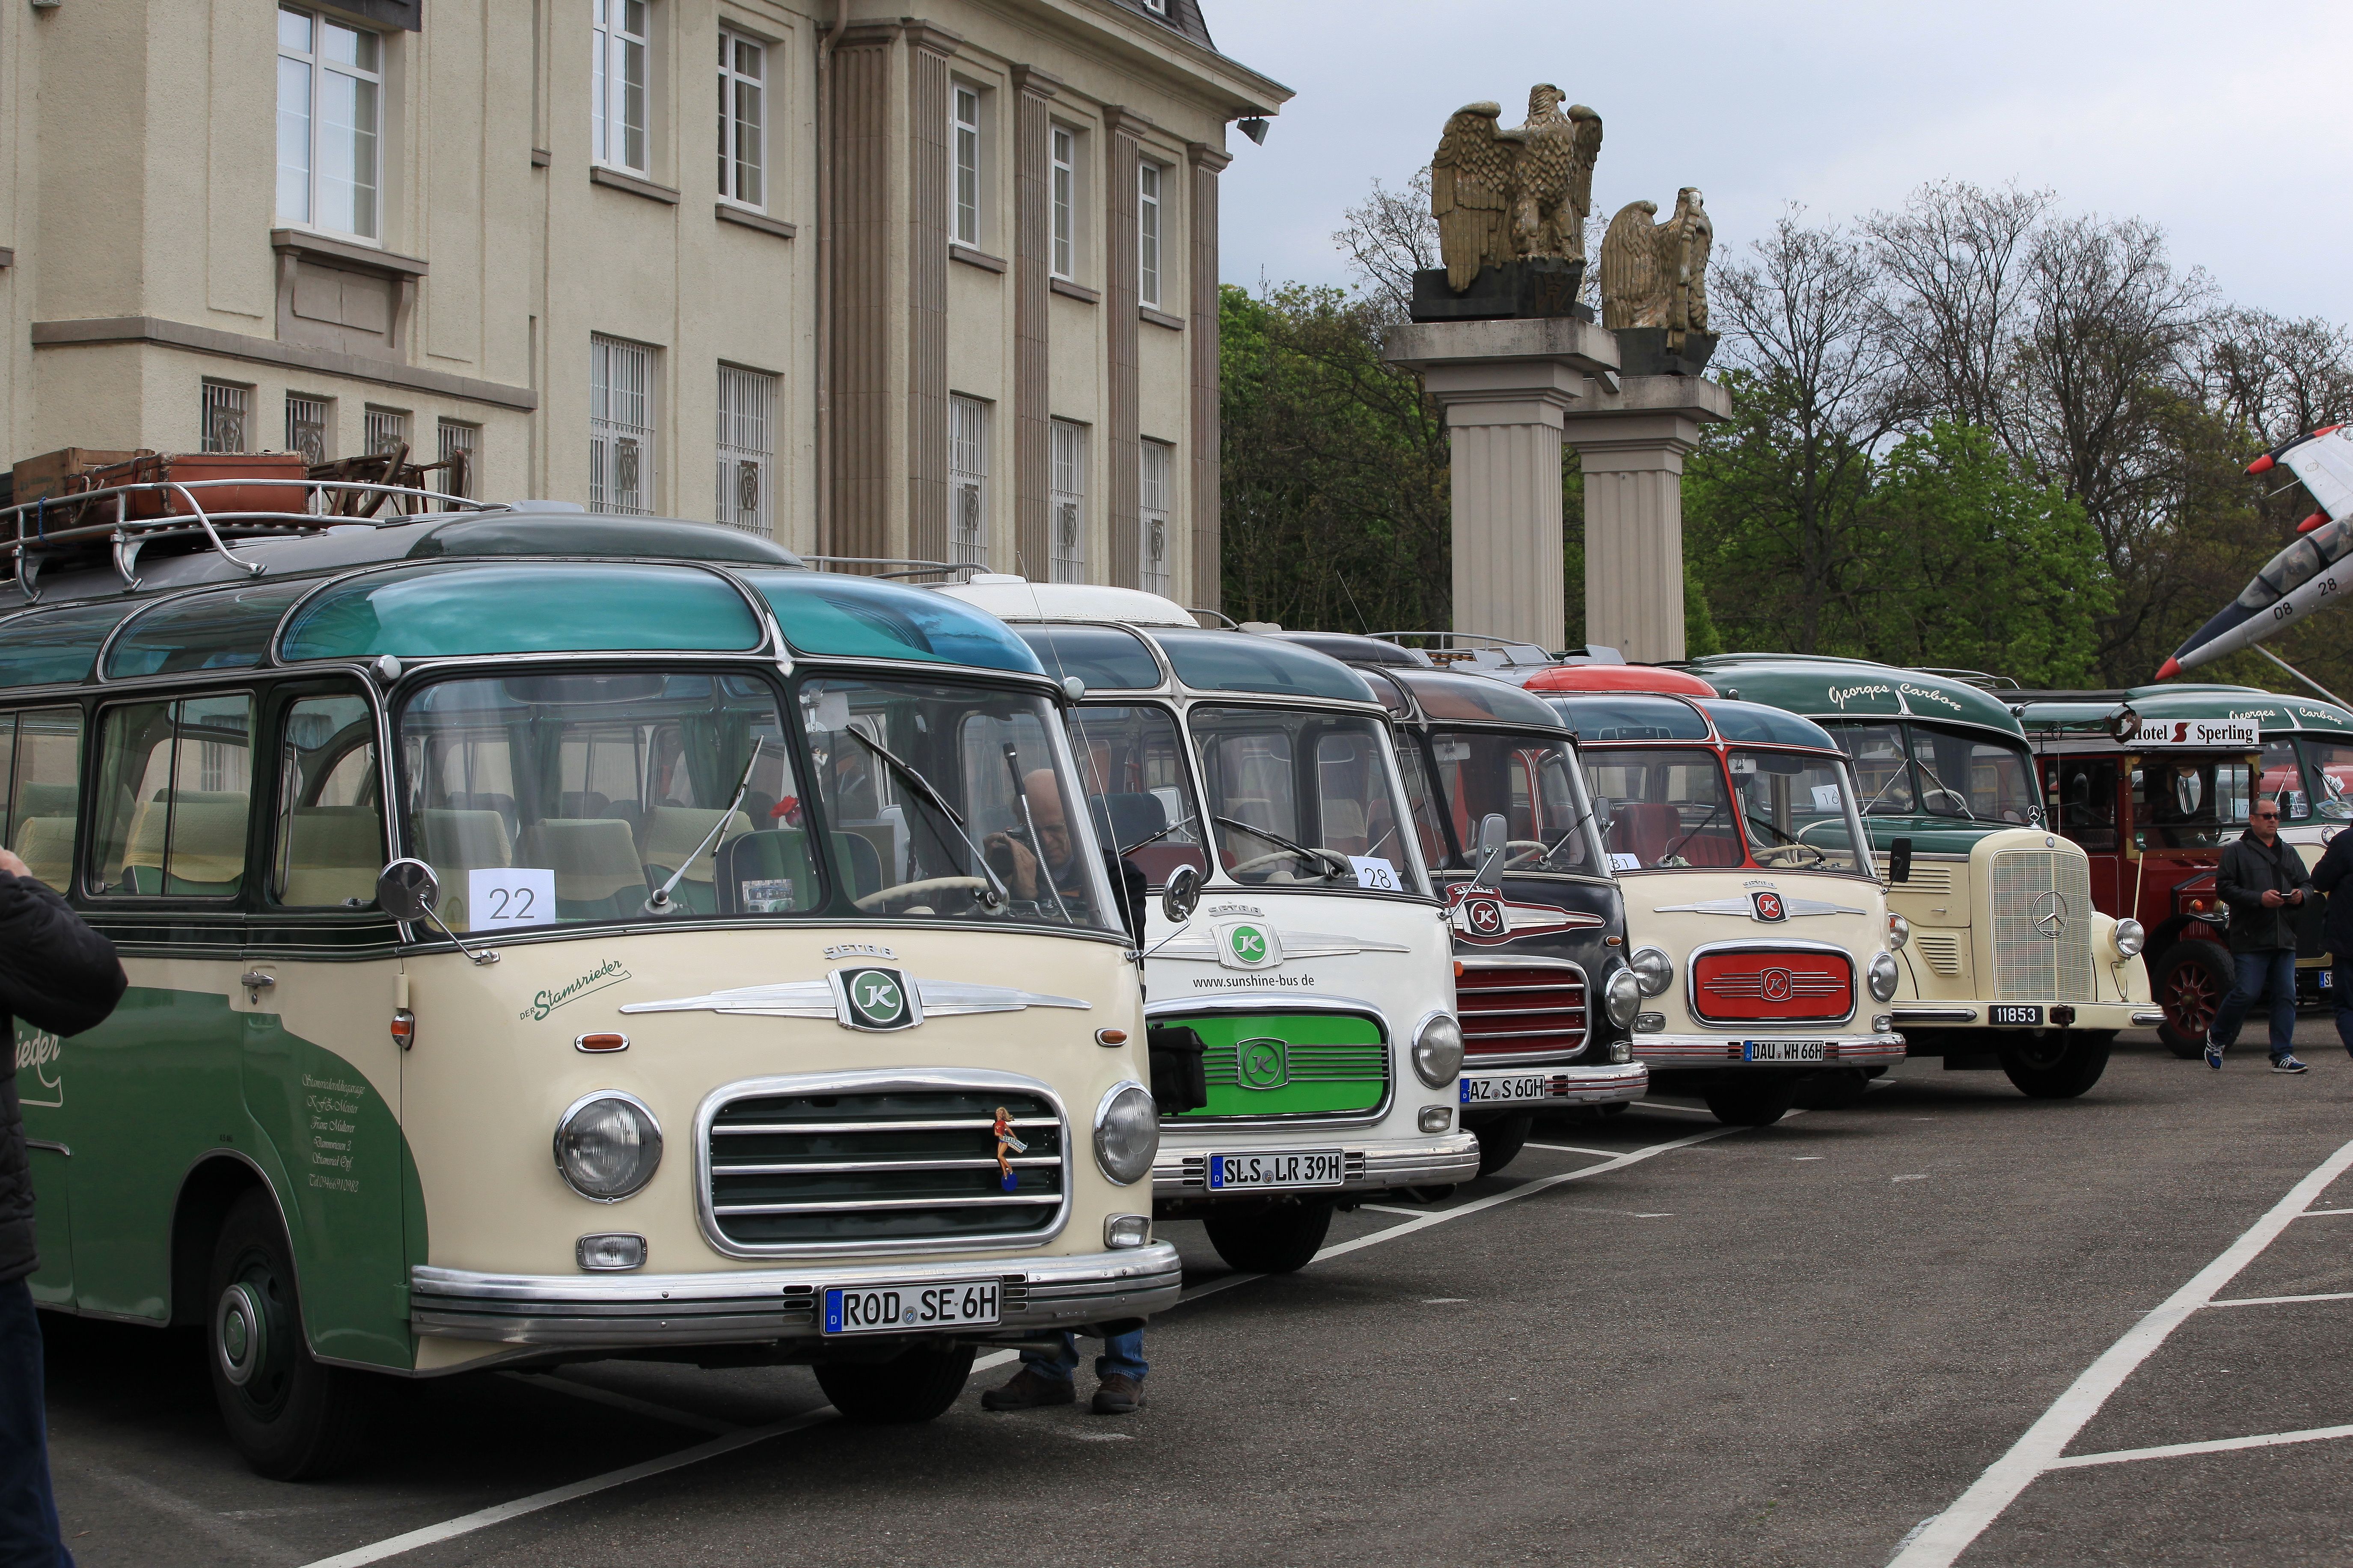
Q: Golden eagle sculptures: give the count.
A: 2